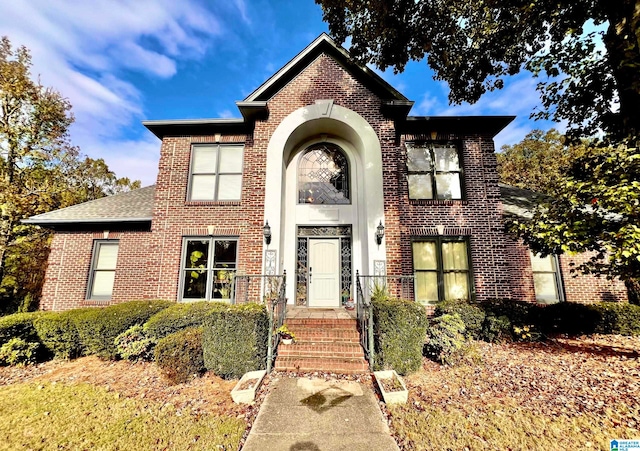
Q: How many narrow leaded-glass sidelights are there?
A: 2